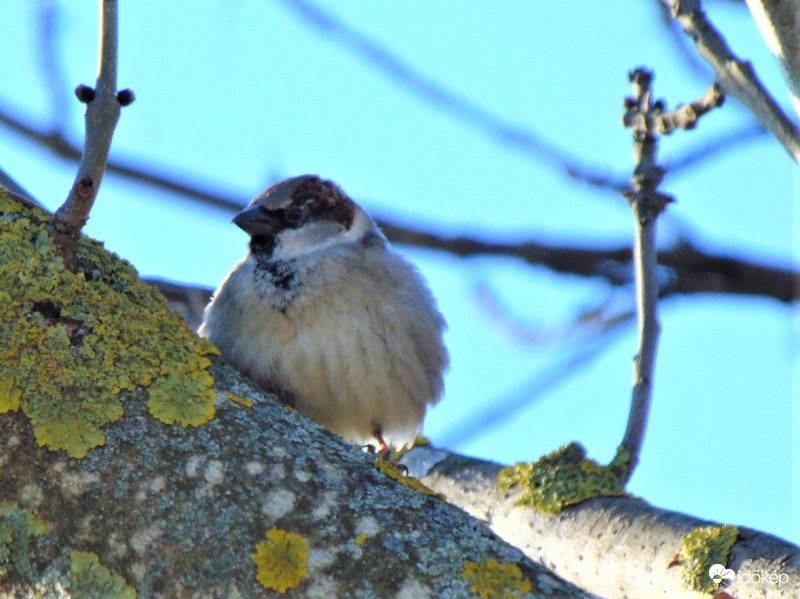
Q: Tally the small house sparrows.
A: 1